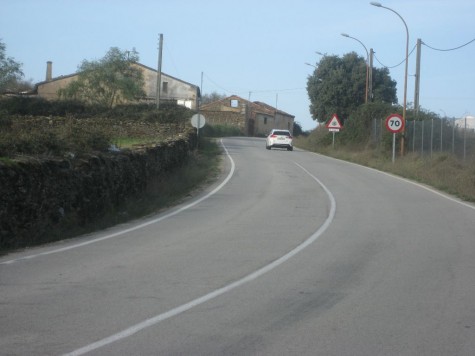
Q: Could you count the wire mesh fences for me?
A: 1